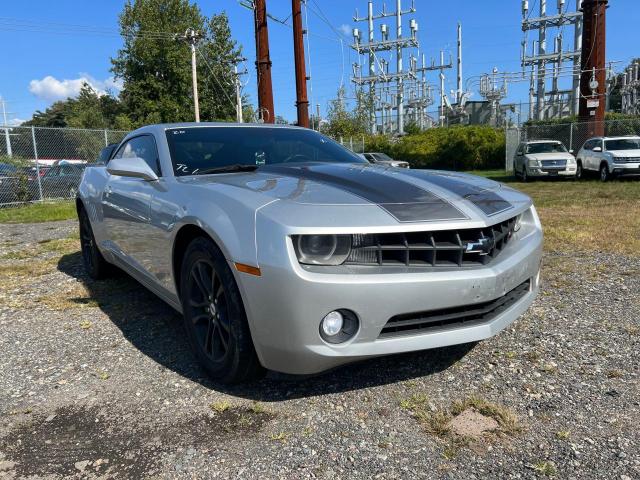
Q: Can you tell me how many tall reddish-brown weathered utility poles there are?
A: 3